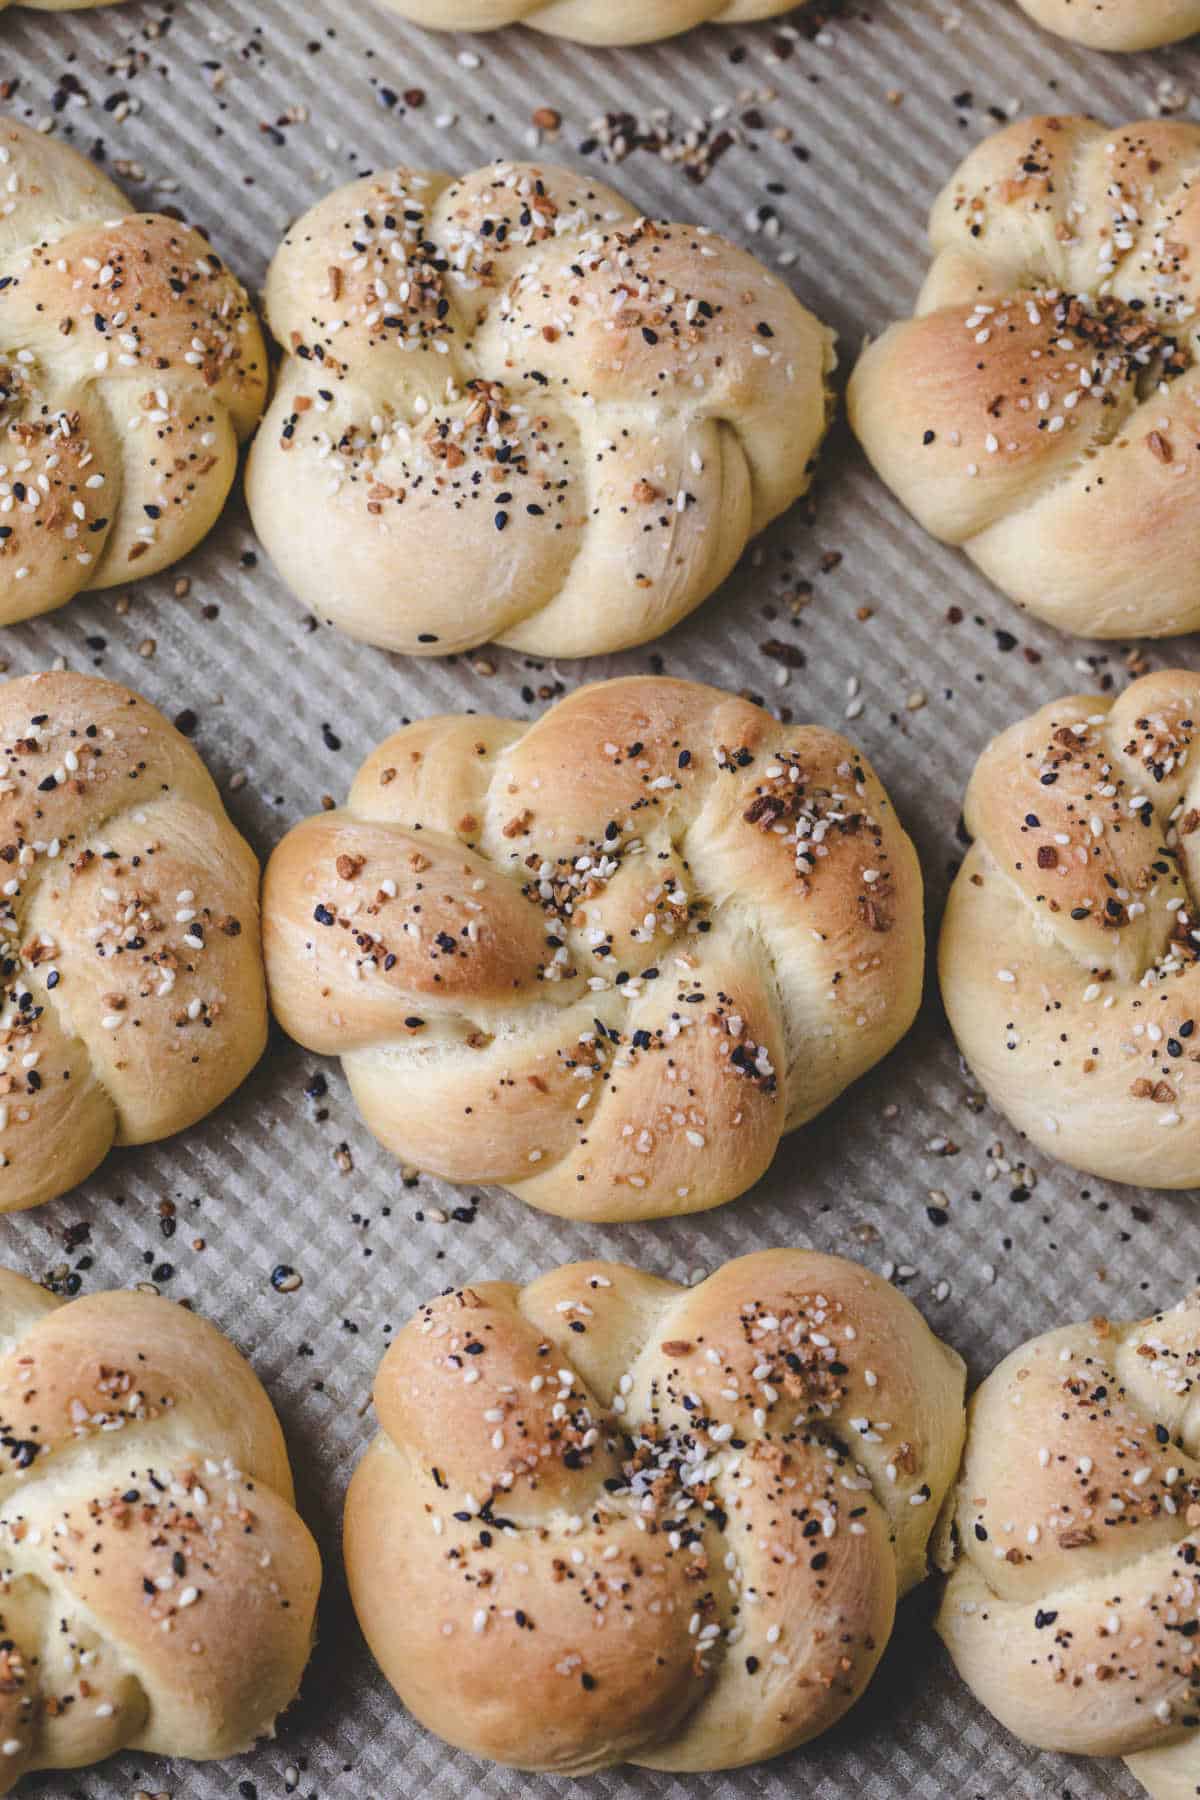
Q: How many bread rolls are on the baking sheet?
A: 12